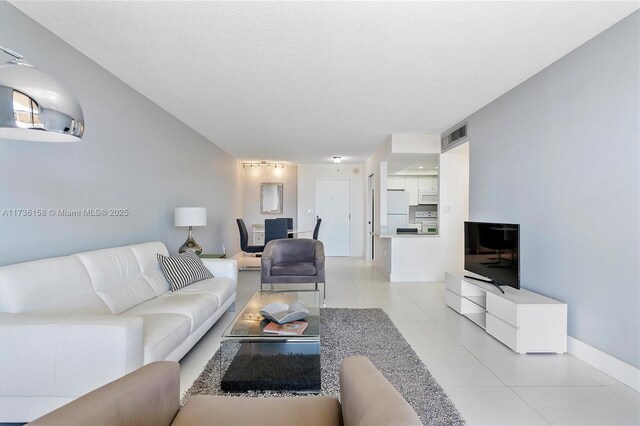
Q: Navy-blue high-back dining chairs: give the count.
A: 4